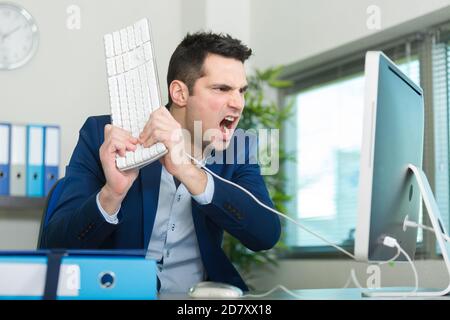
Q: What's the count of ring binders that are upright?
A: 4